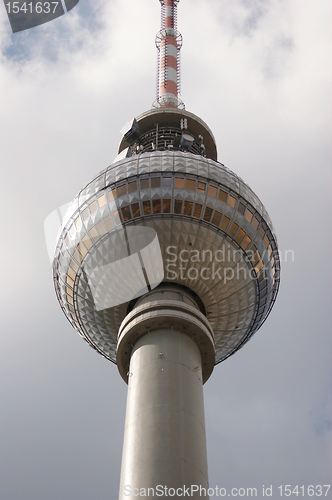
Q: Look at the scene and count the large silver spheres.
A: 1